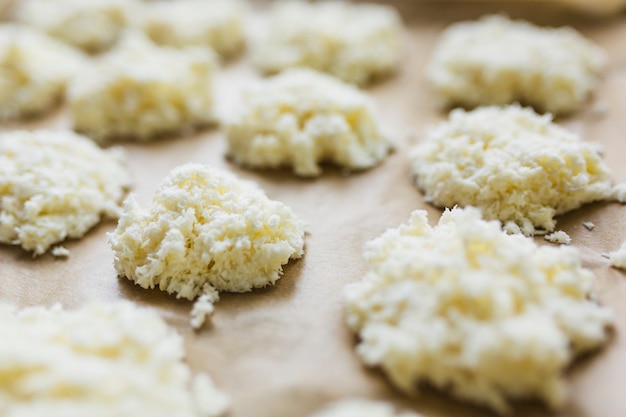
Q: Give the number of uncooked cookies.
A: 13